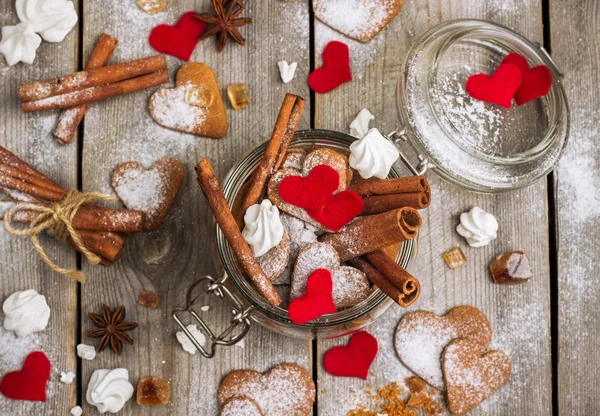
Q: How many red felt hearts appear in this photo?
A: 9